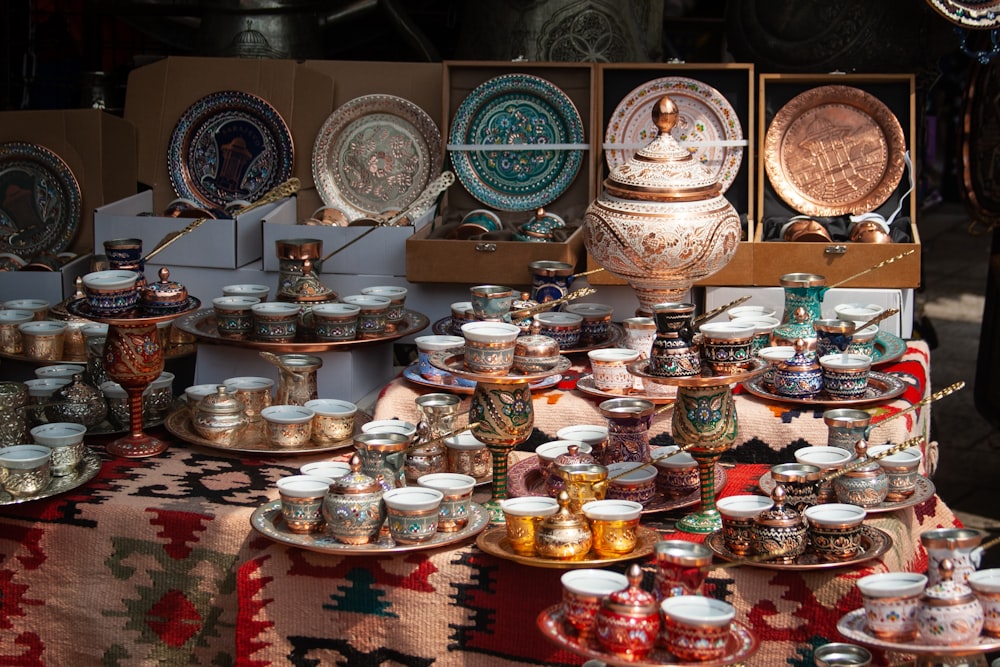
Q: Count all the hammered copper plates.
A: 1